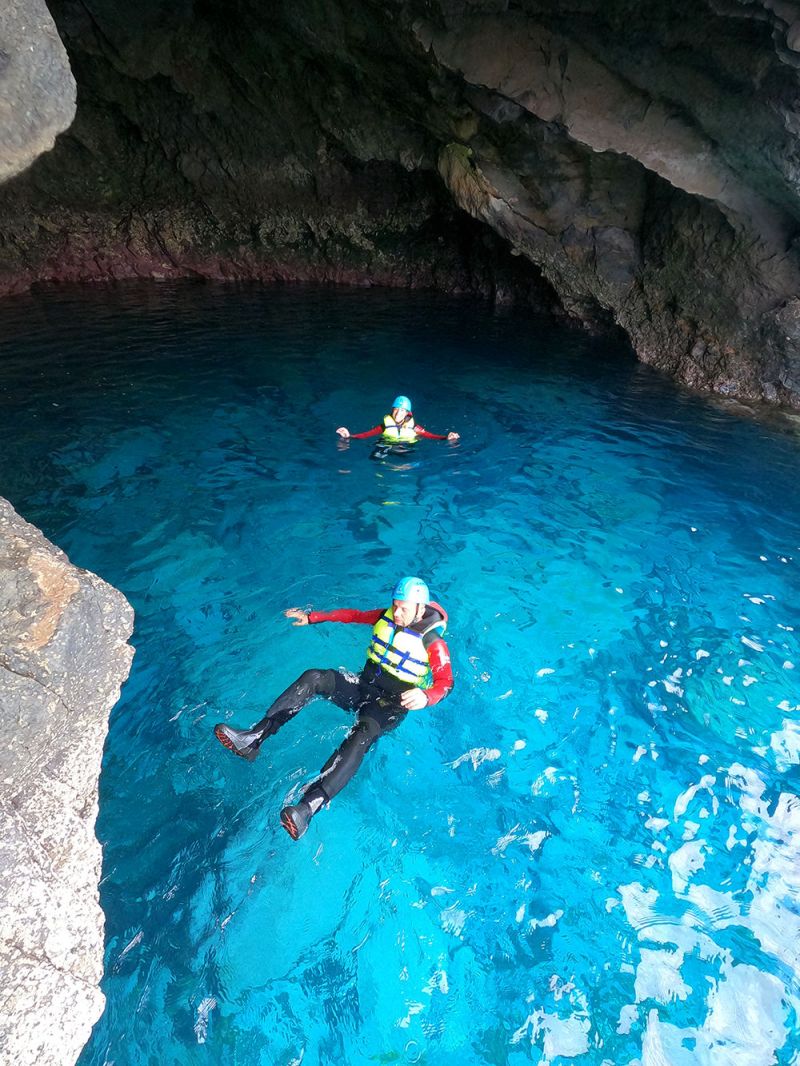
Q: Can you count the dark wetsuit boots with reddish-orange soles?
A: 2